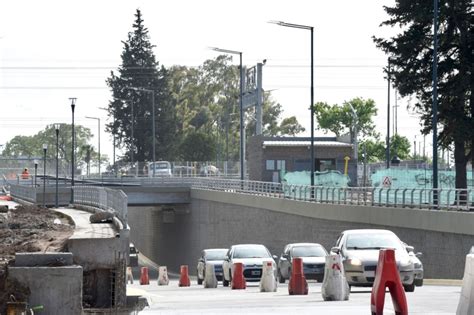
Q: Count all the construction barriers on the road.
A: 11